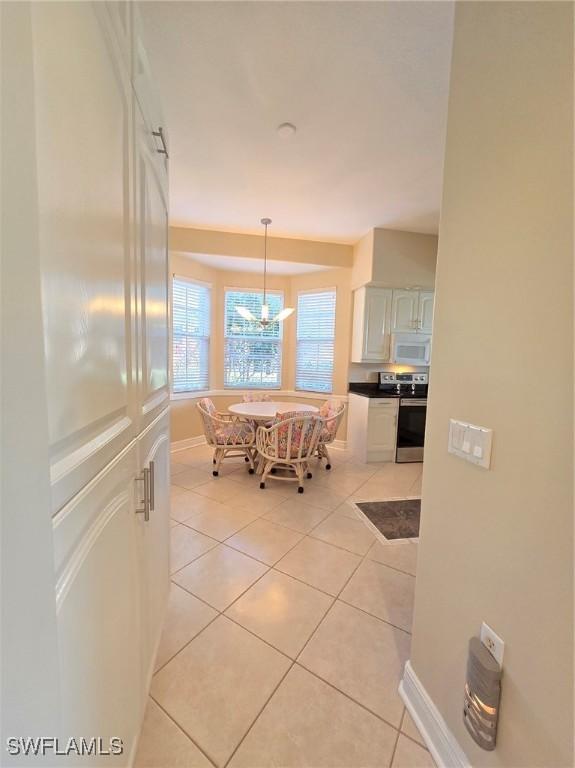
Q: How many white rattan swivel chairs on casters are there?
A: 4